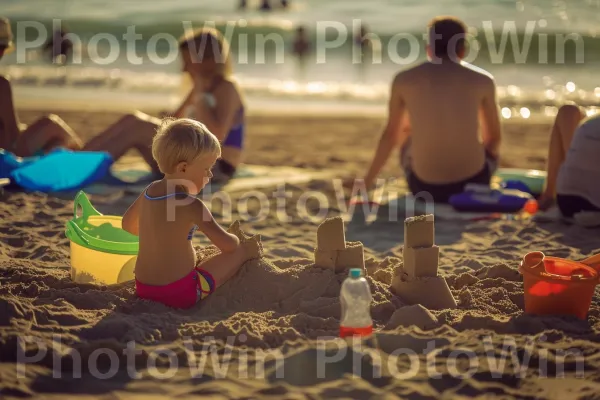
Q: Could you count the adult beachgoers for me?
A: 4